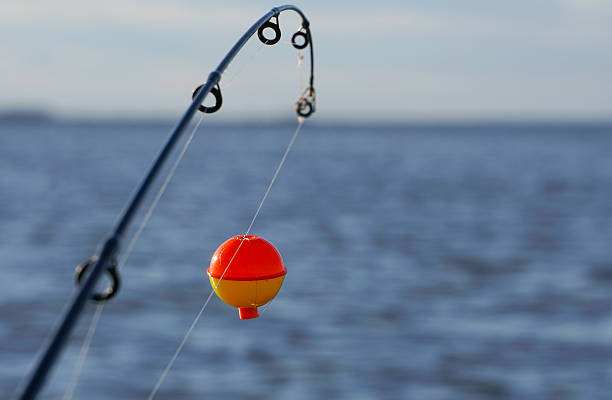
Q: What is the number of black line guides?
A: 5